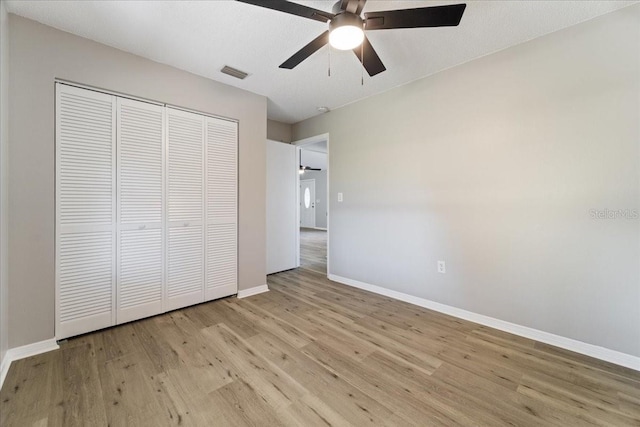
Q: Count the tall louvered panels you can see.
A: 4